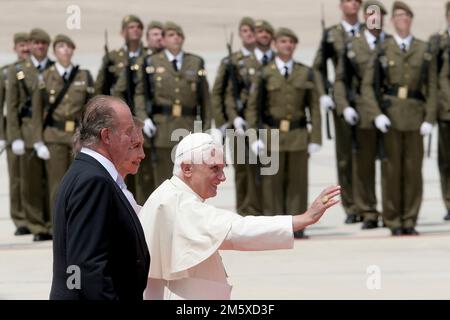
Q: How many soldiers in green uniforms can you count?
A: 13